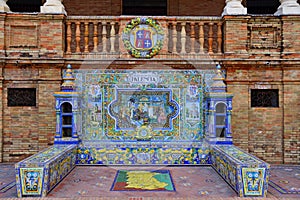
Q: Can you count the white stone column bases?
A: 4